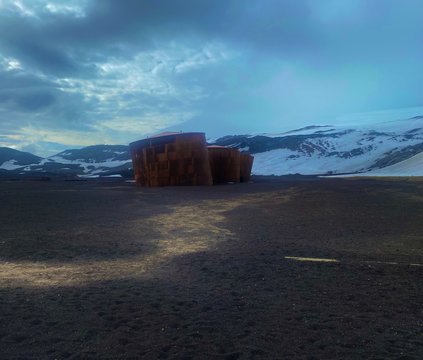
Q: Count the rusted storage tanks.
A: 3